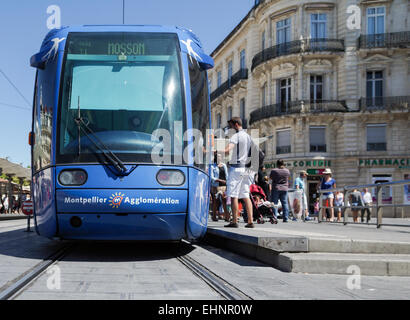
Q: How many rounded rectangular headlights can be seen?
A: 2